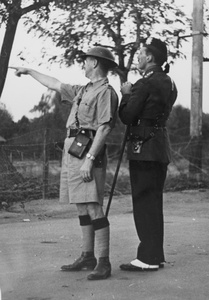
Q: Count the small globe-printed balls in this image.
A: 0